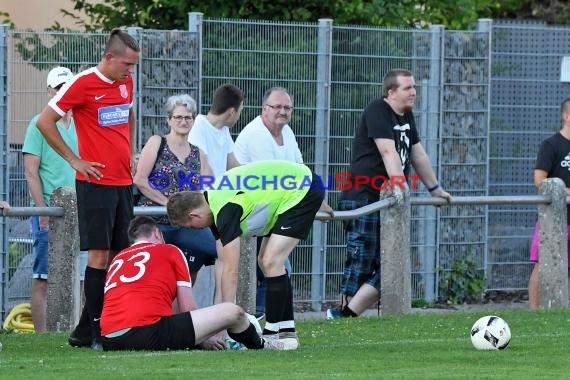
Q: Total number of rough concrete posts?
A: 4